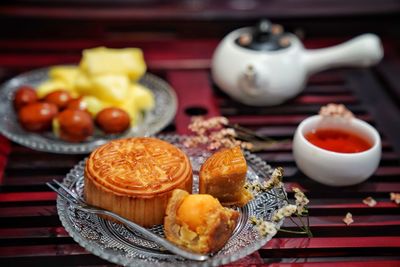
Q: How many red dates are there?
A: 6